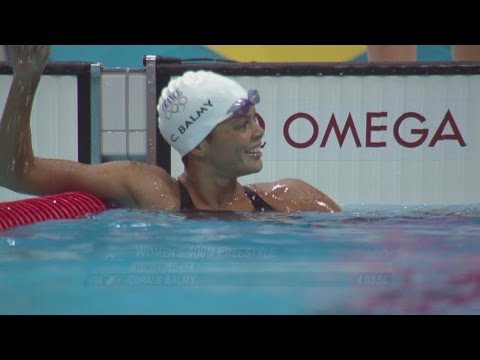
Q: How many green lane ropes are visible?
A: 0